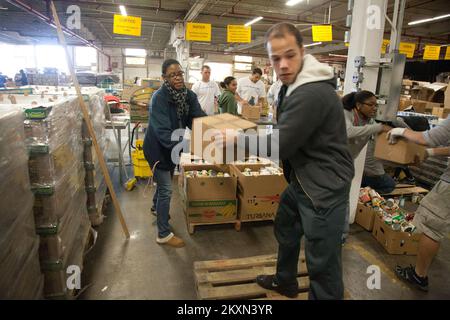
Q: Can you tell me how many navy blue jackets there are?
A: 1